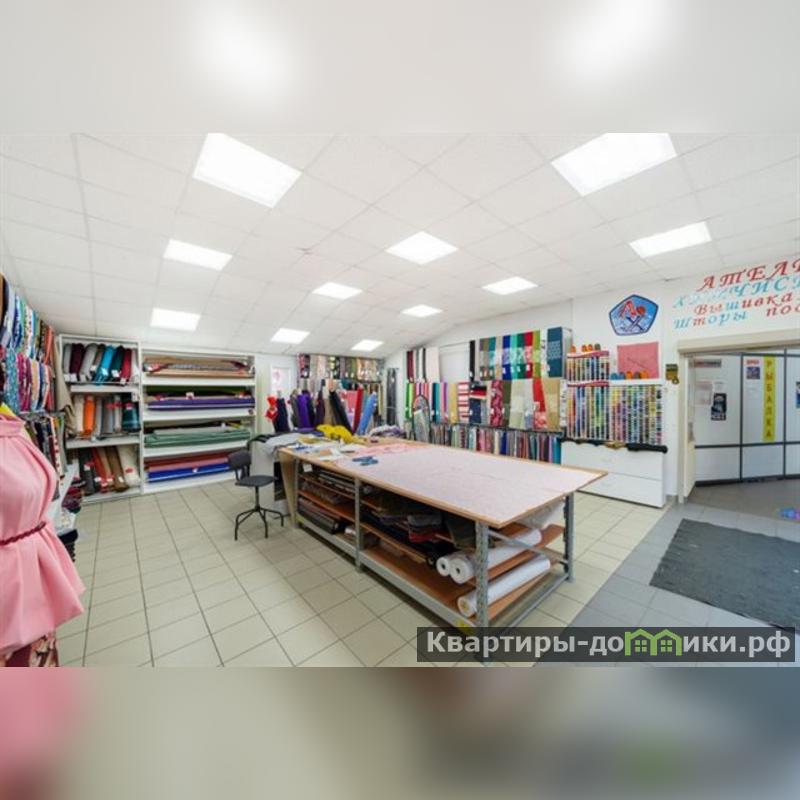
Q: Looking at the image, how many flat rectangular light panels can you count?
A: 11